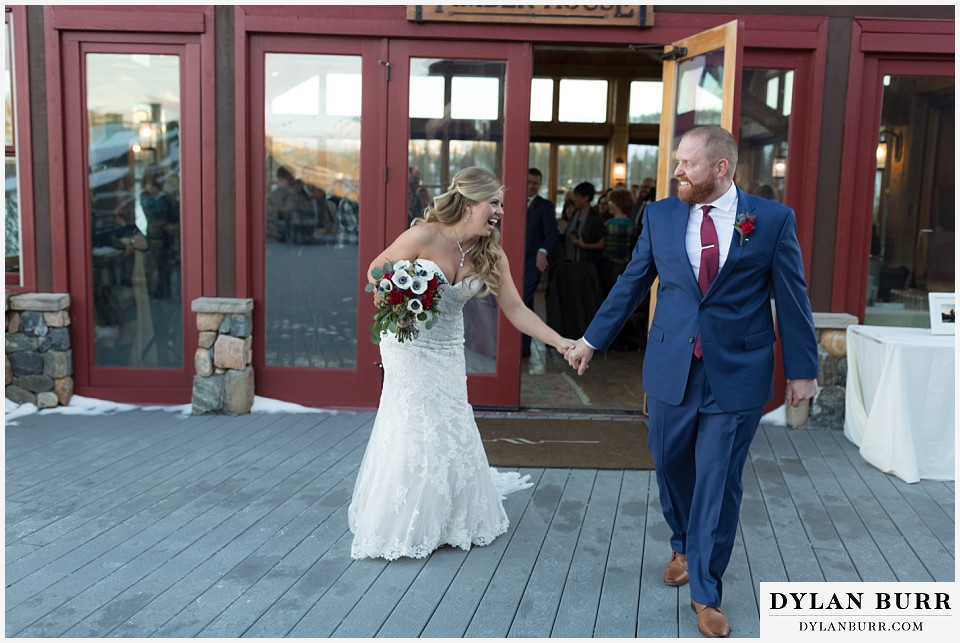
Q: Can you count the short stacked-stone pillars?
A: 3